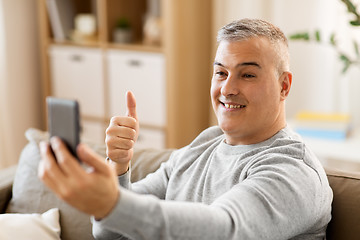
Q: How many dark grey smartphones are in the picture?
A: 1